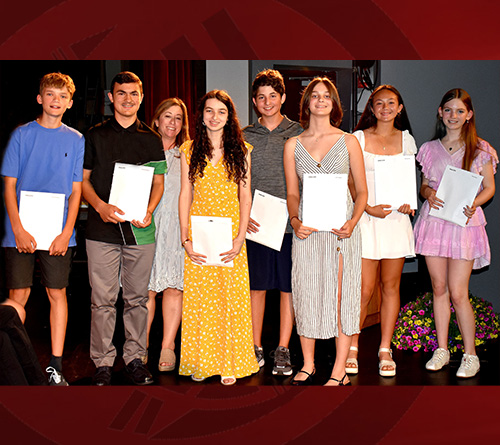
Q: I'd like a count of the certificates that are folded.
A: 0